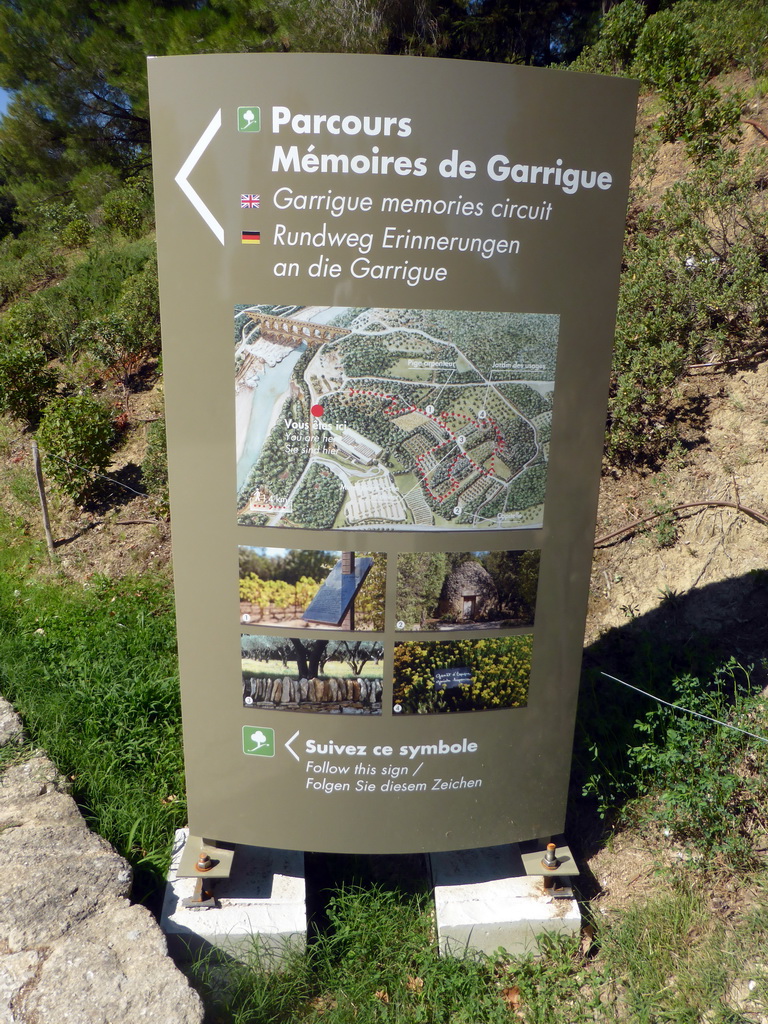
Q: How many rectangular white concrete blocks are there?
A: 2